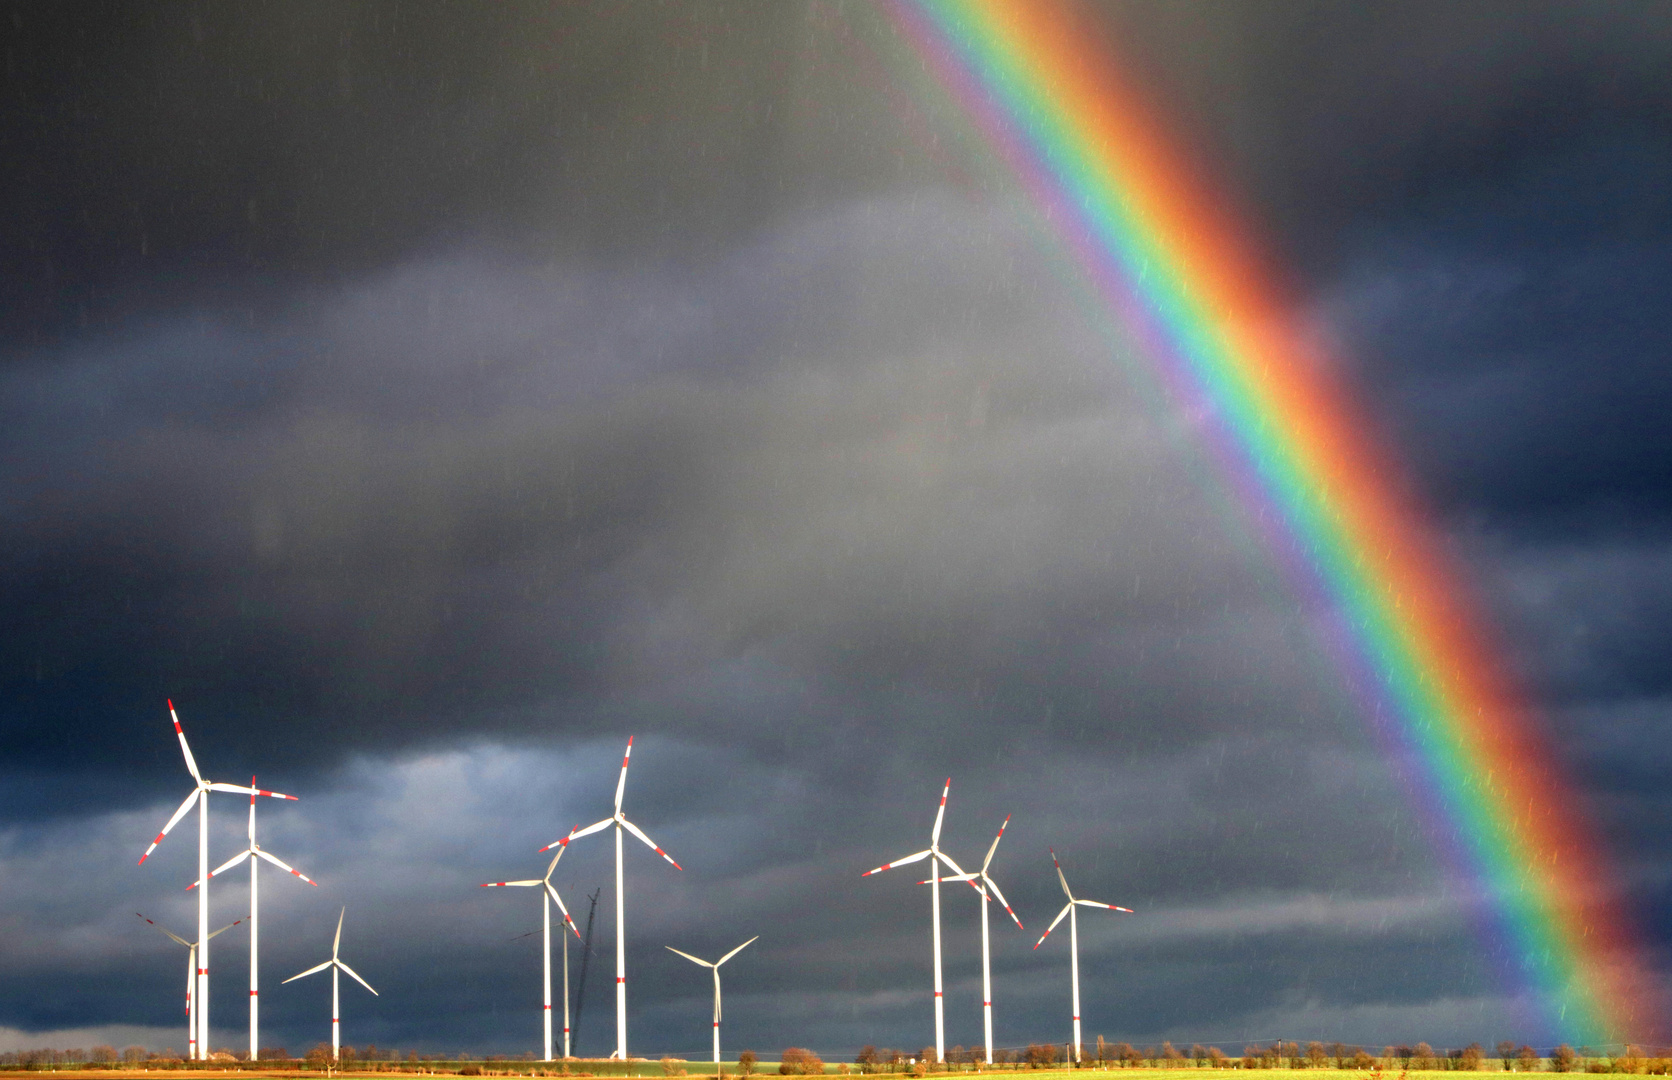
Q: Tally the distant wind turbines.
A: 11